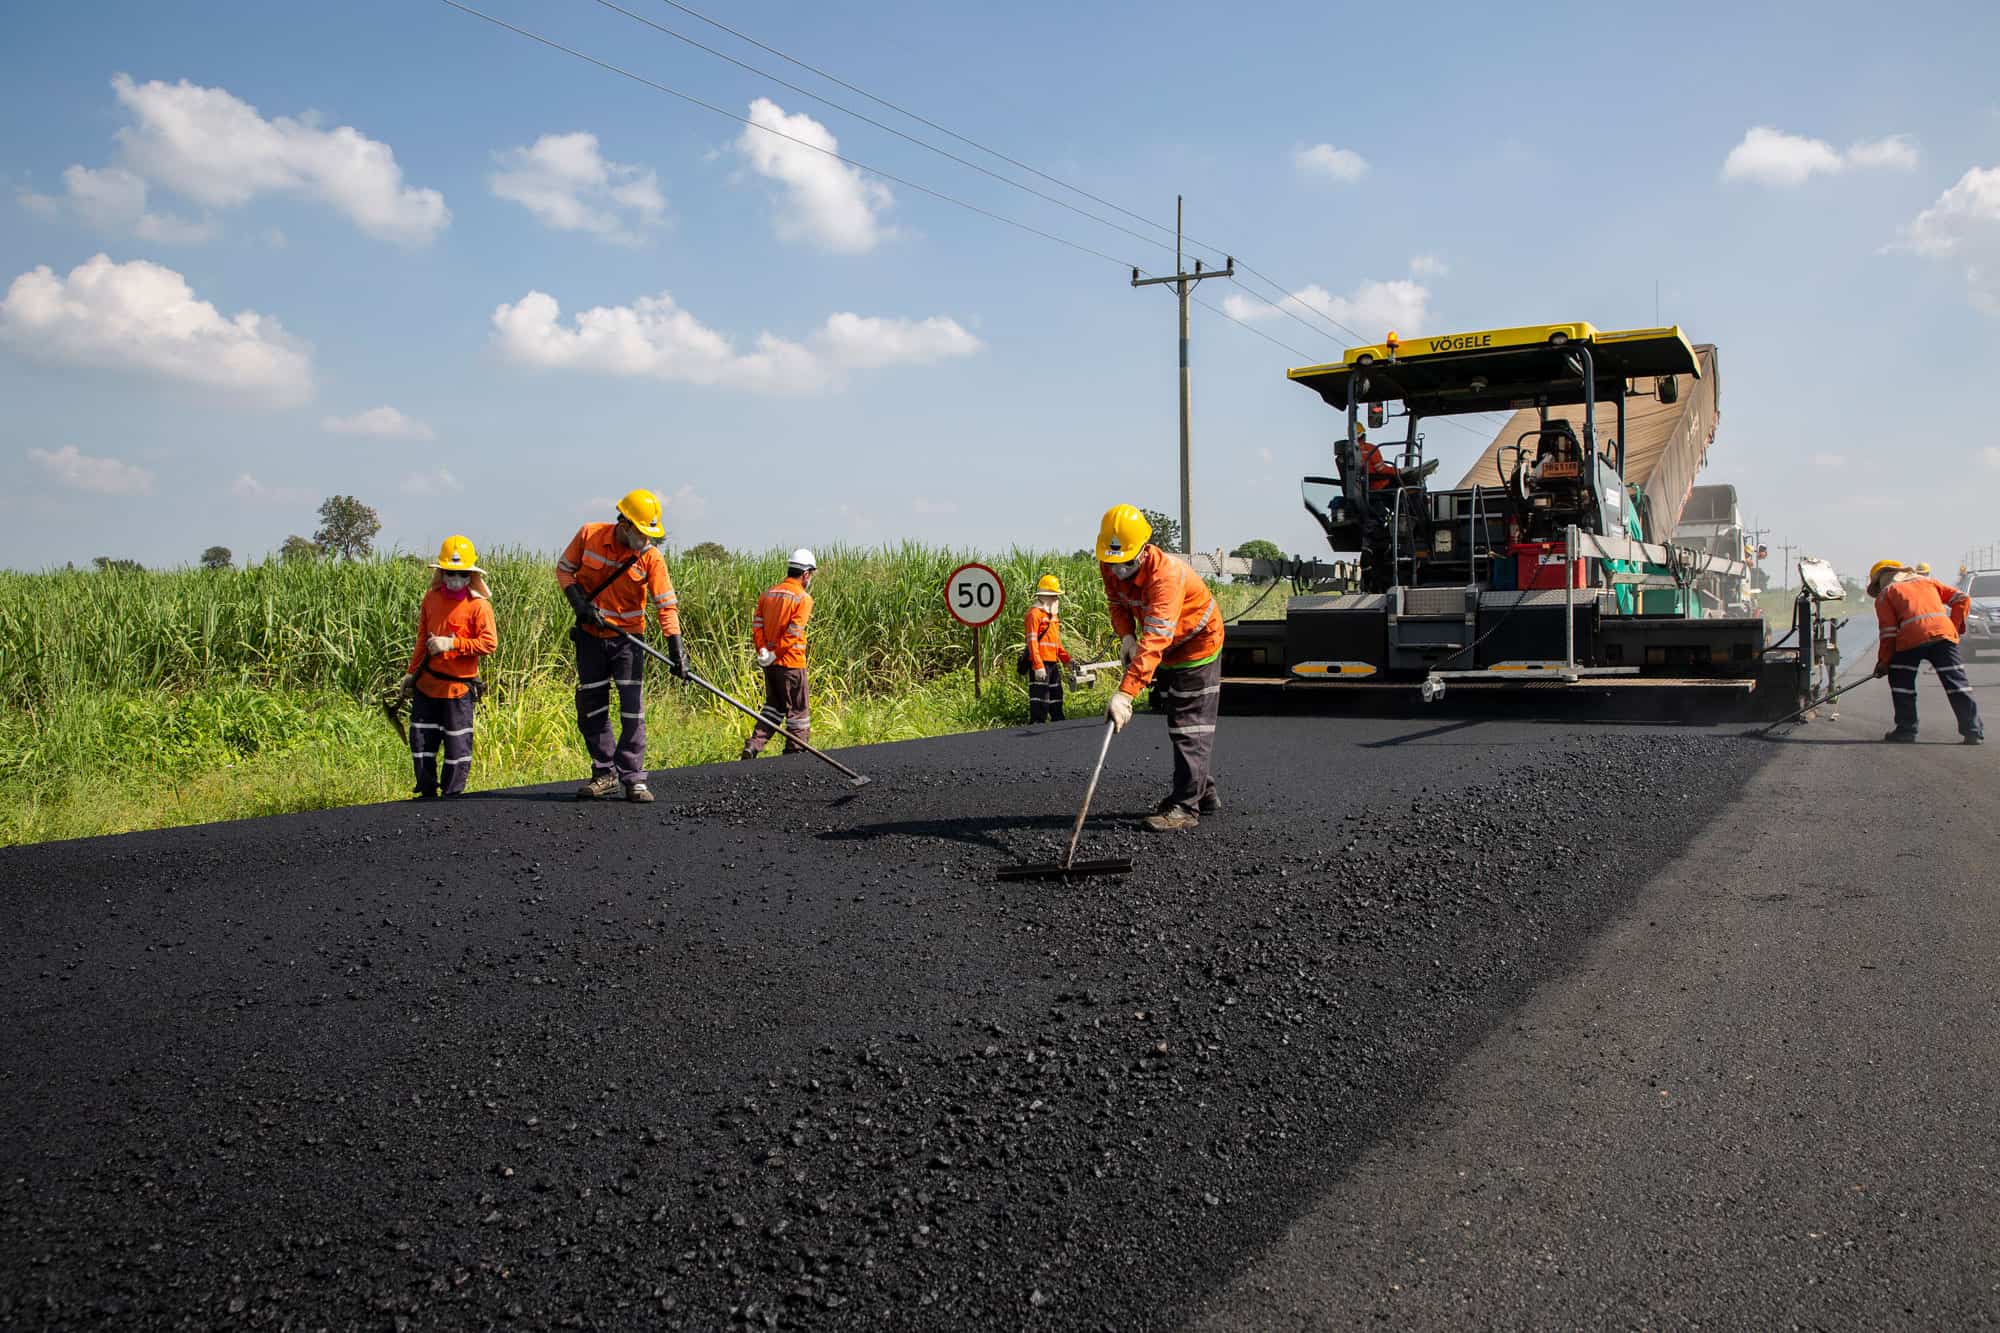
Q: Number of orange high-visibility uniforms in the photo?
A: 7